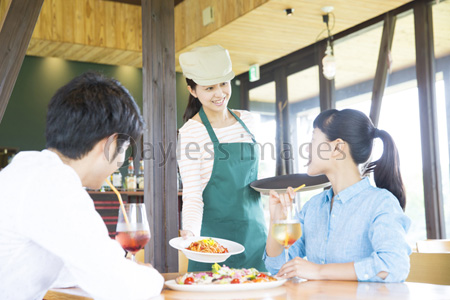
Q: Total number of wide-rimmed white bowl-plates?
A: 1